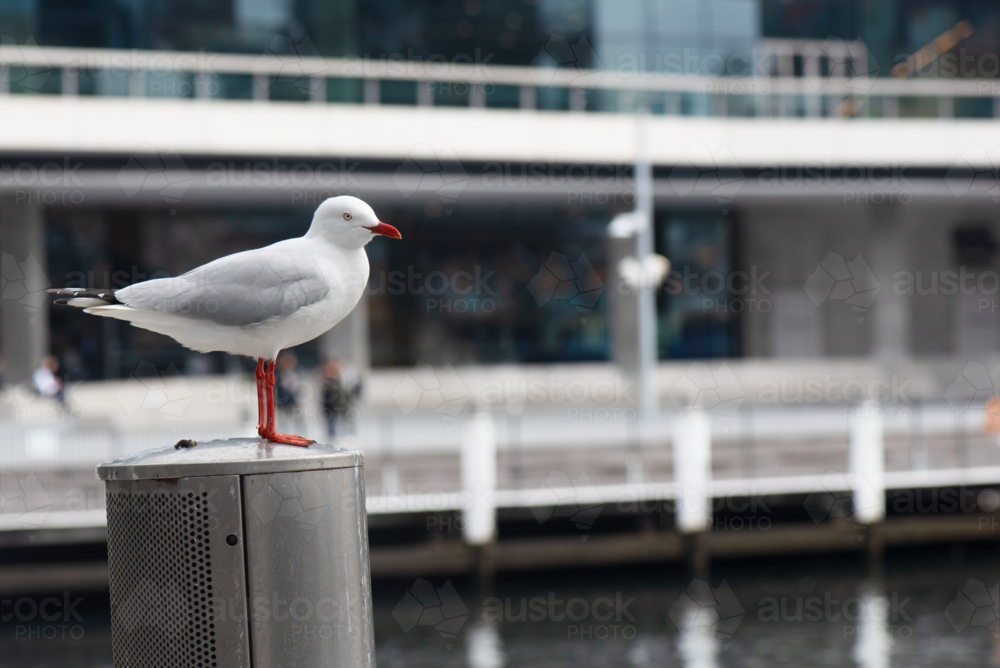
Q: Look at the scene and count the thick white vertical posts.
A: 3